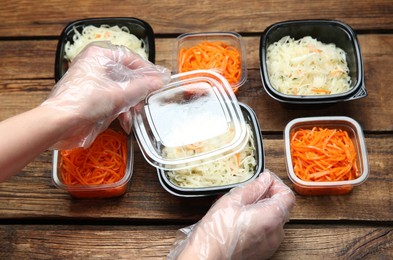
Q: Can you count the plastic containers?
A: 6